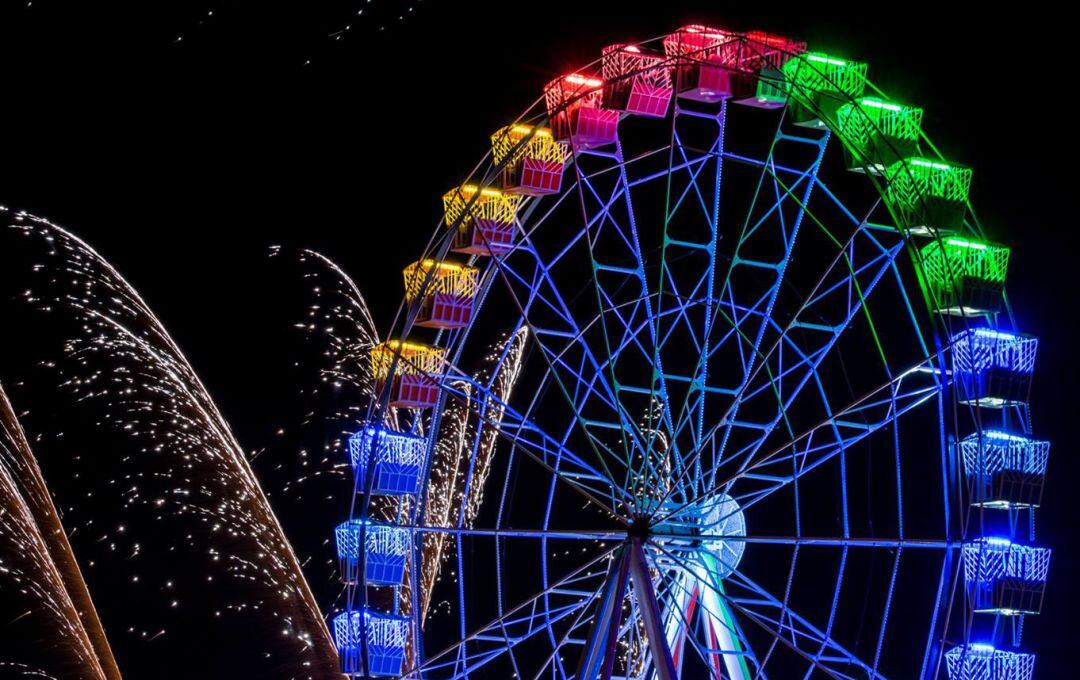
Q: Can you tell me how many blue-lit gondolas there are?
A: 7